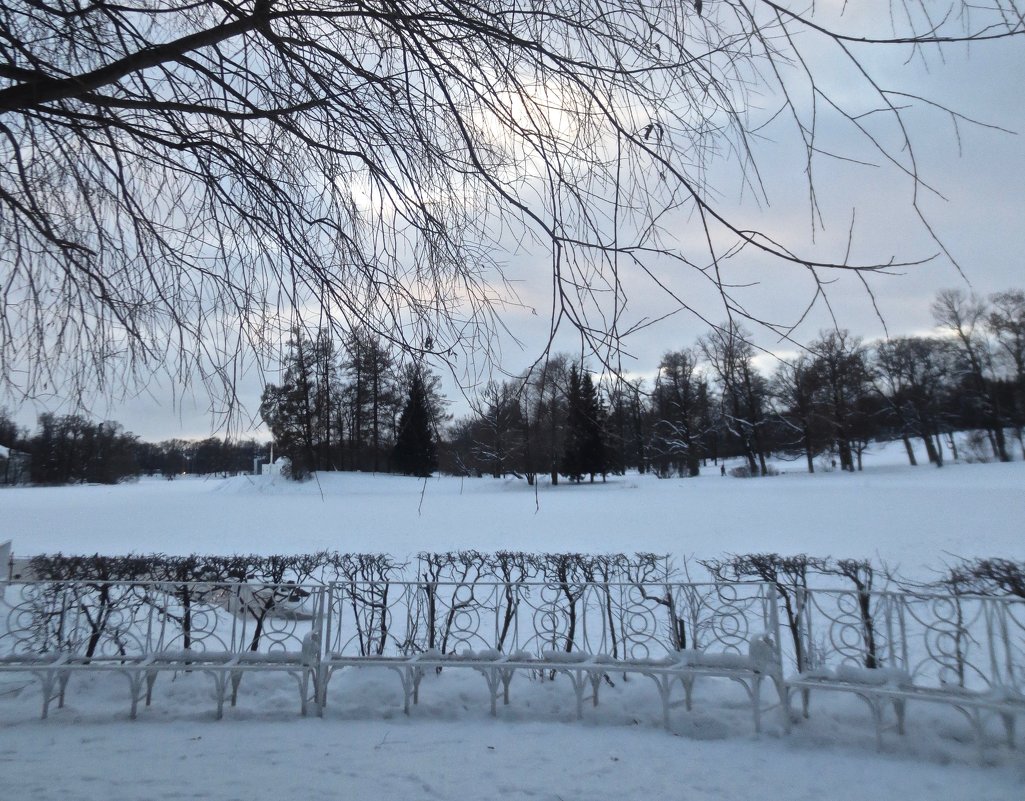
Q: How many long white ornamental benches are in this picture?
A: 3